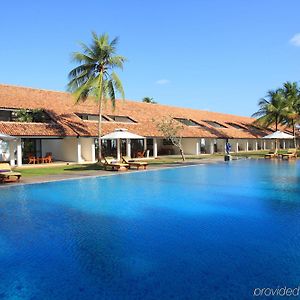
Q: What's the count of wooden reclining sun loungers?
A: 5